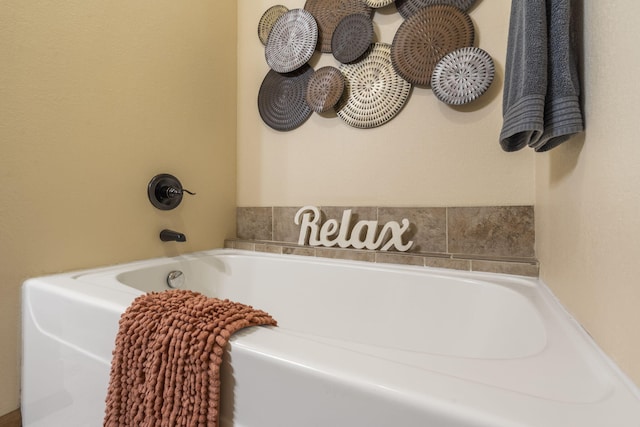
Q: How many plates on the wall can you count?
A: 11